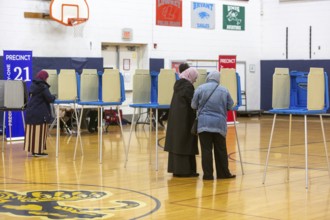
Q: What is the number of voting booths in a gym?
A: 6